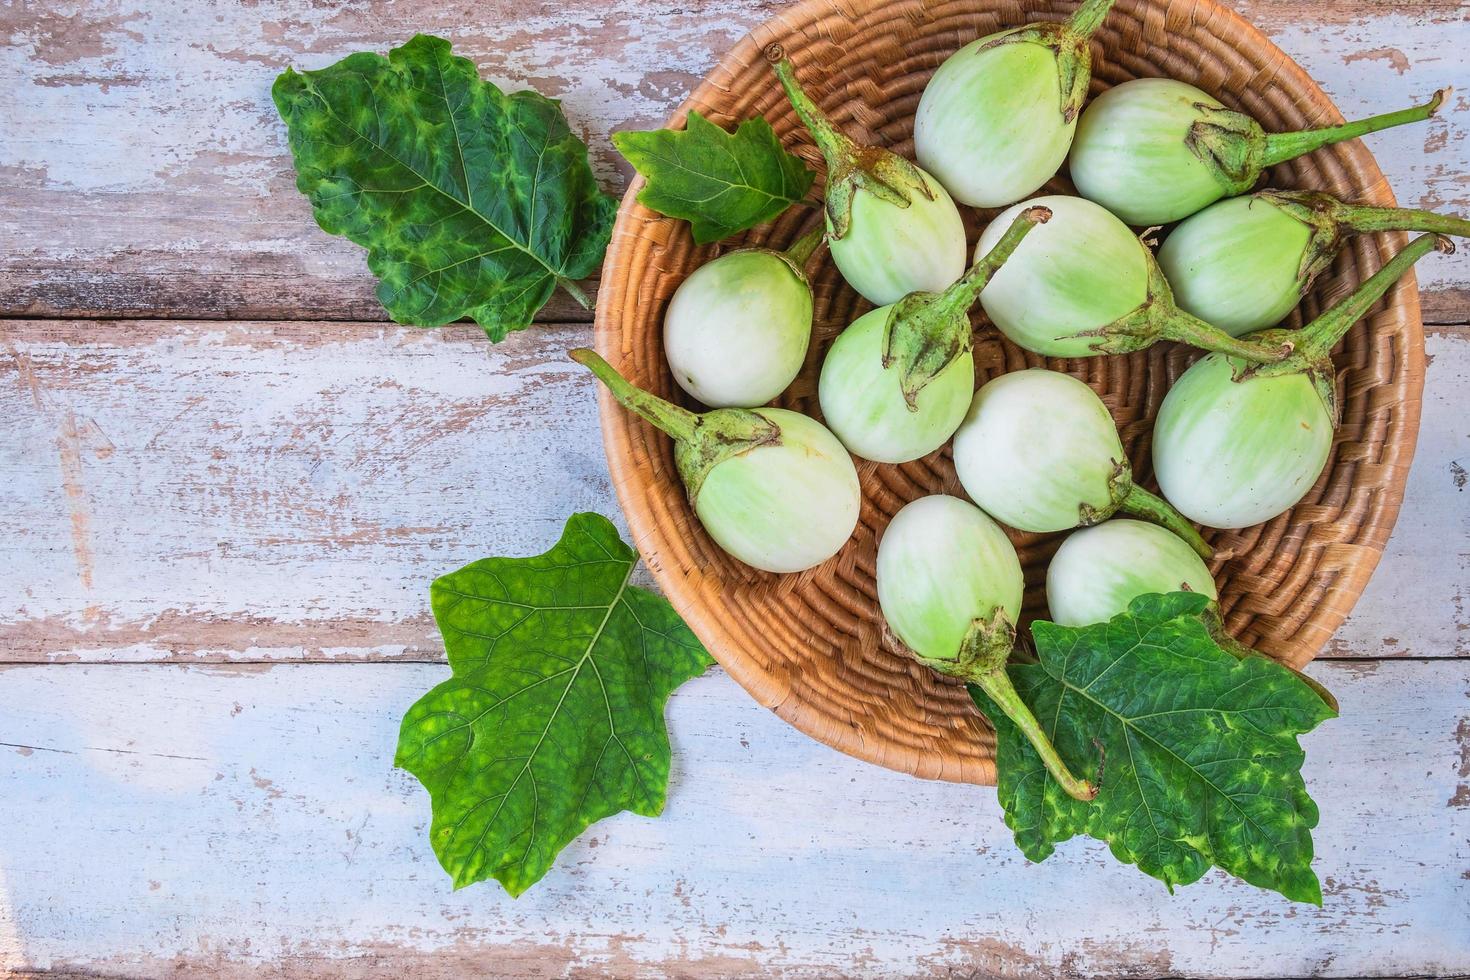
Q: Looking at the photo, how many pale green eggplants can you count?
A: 12